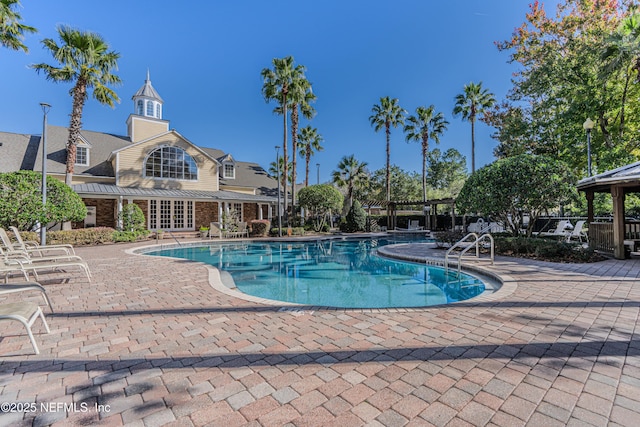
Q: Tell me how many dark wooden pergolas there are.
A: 1